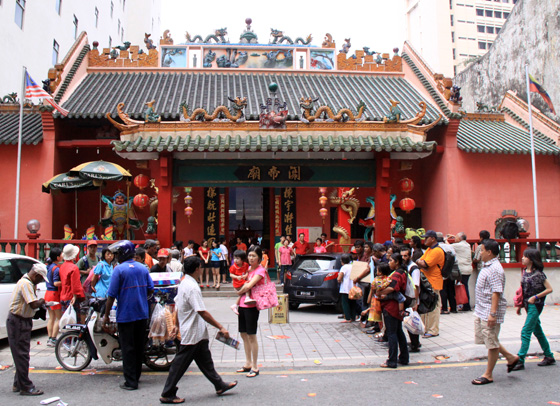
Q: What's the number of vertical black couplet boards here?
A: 2